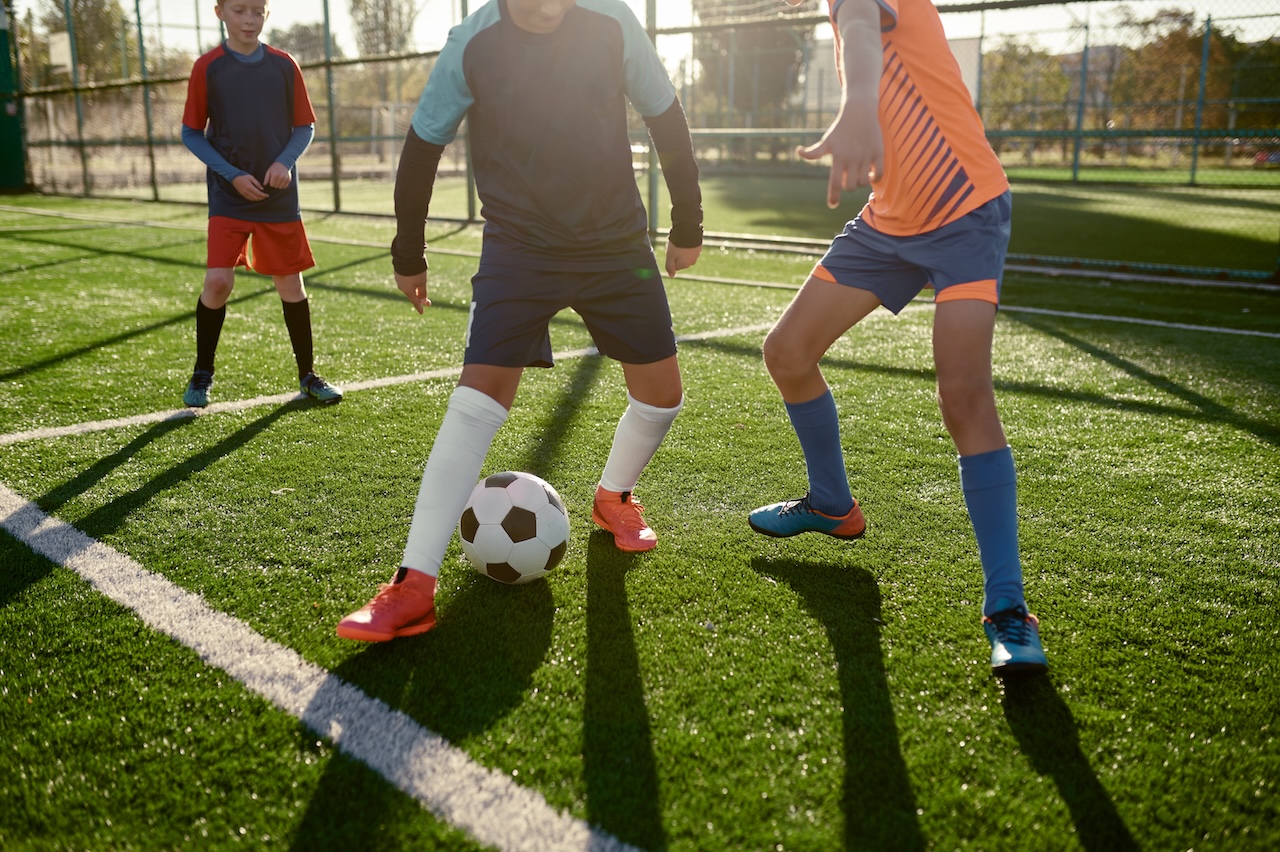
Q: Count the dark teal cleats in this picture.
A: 4